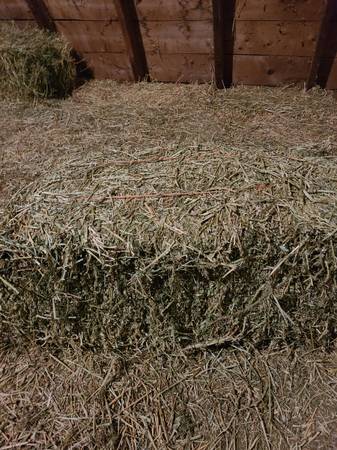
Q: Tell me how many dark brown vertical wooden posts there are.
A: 4